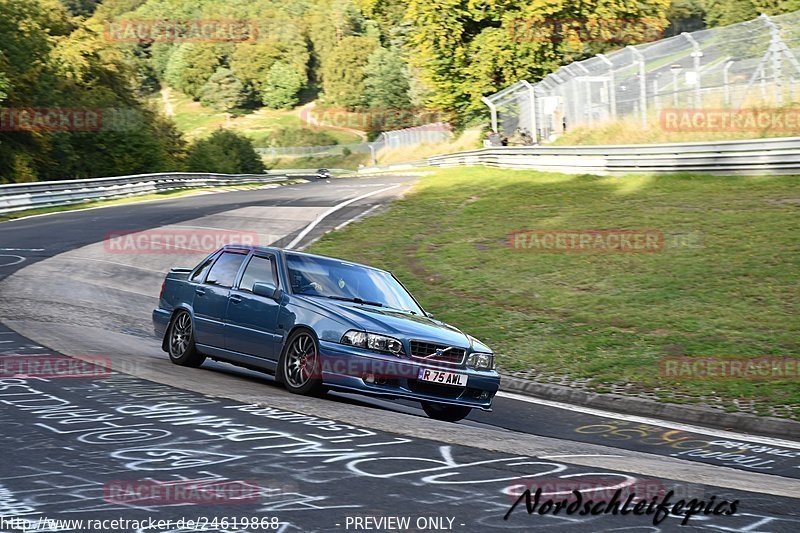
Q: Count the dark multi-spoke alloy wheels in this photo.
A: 2